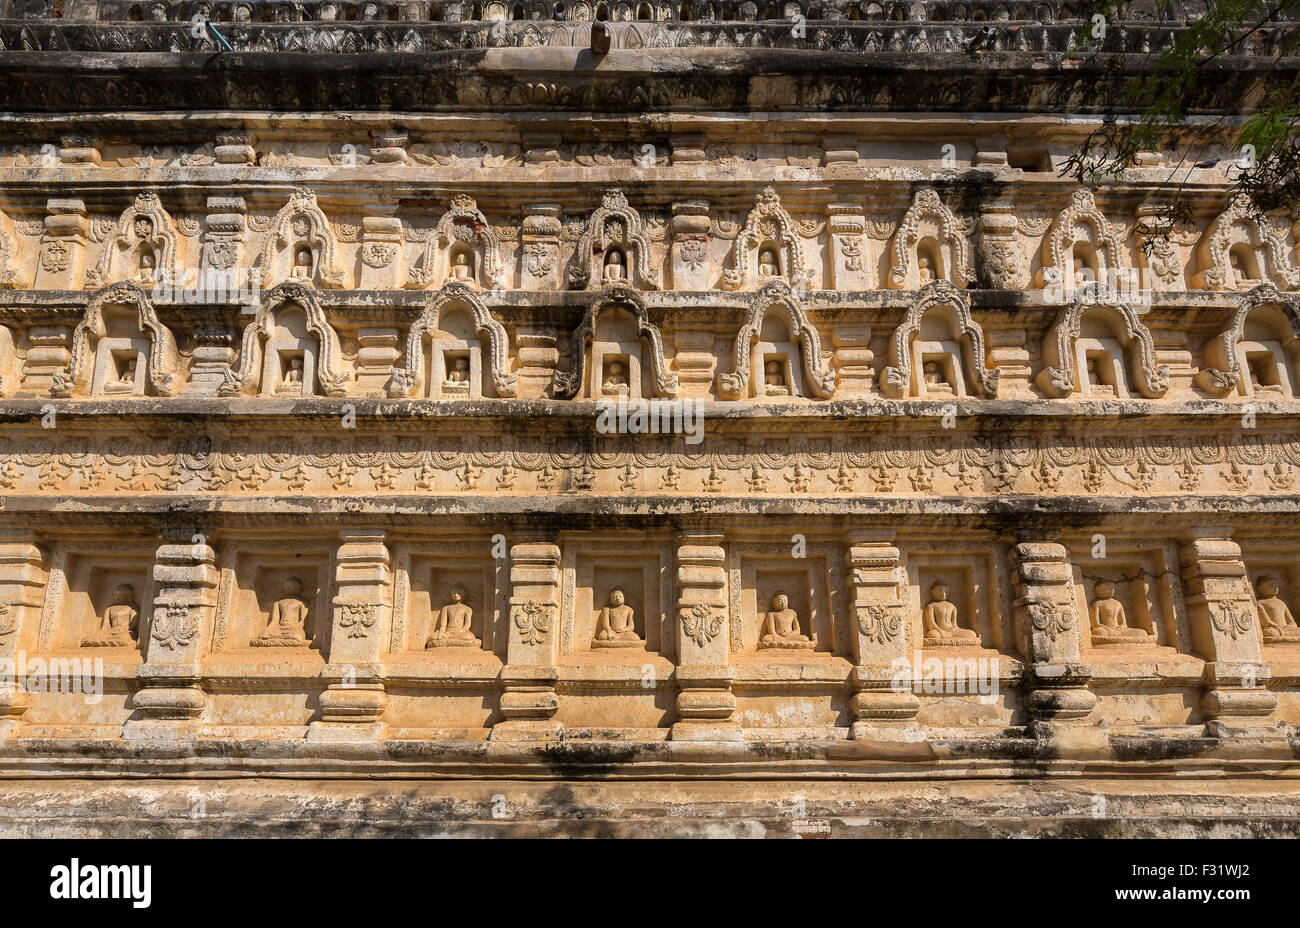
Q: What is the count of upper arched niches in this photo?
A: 8